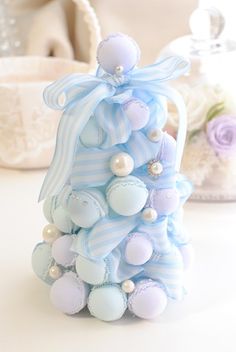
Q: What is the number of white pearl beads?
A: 8